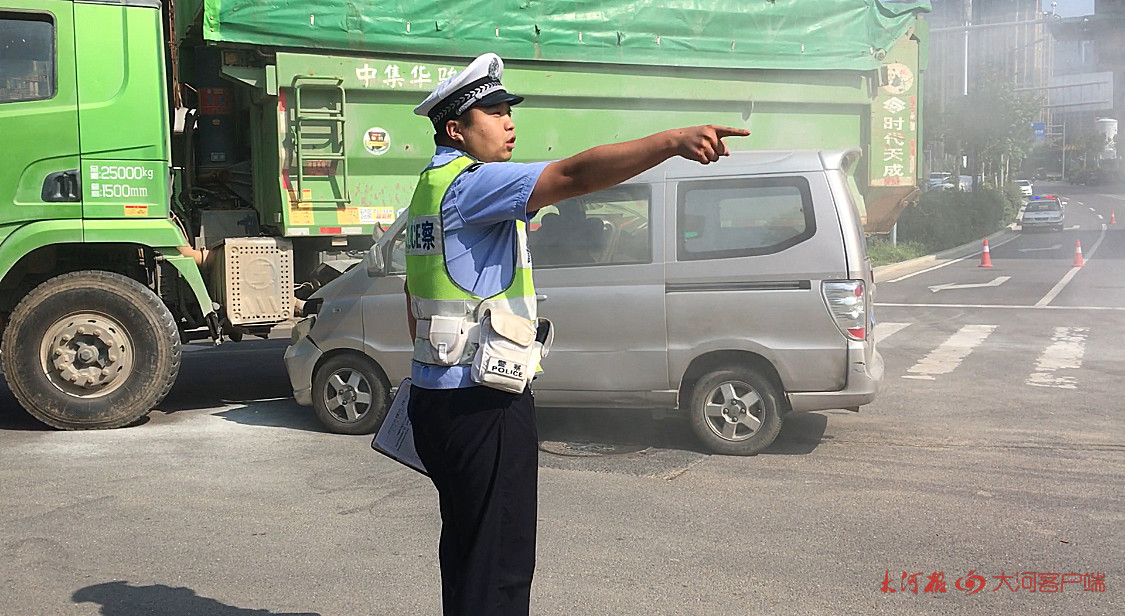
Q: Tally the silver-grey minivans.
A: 1